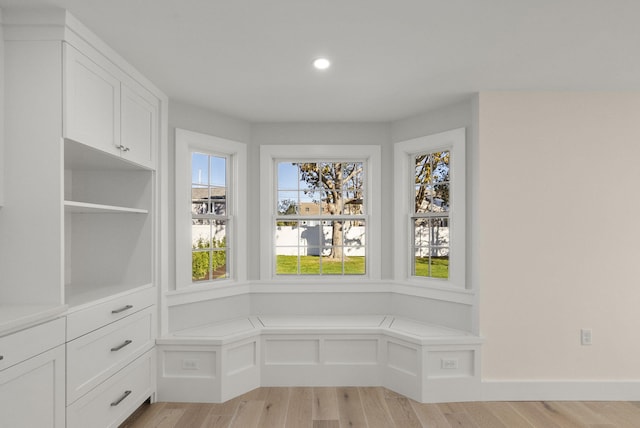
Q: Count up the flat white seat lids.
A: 3